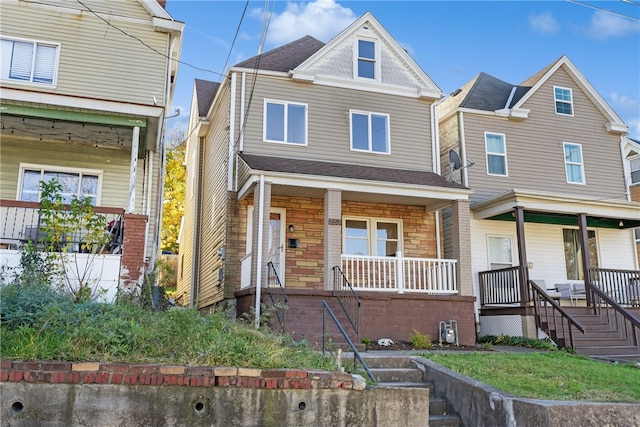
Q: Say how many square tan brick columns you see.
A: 3